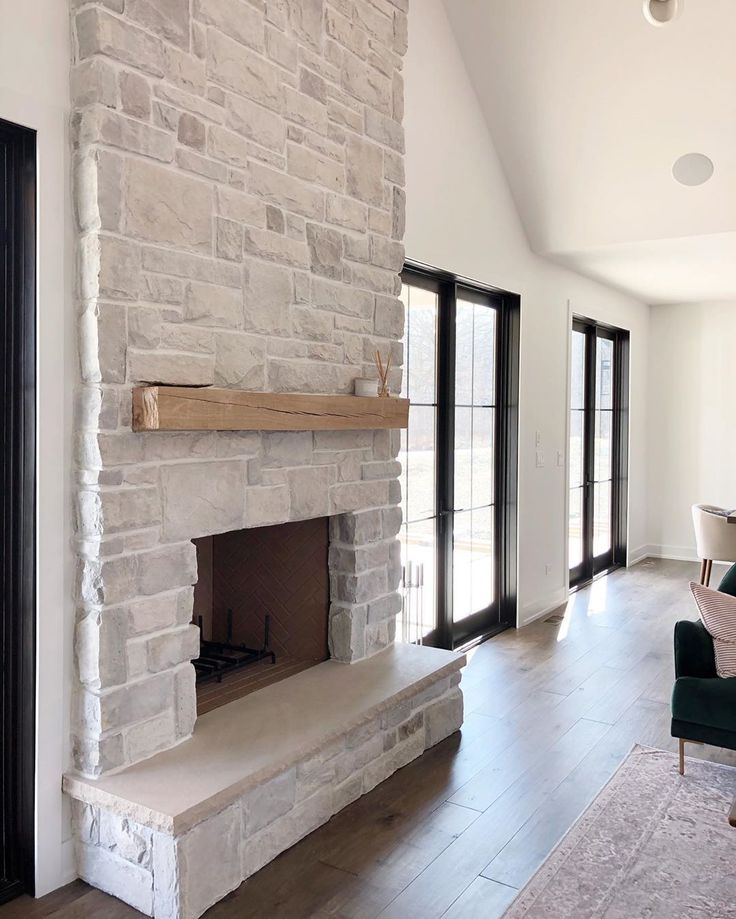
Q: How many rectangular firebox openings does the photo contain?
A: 1